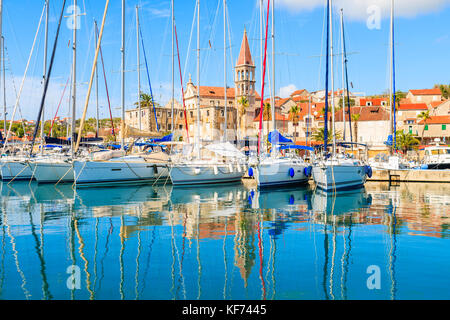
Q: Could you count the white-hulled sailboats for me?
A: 6